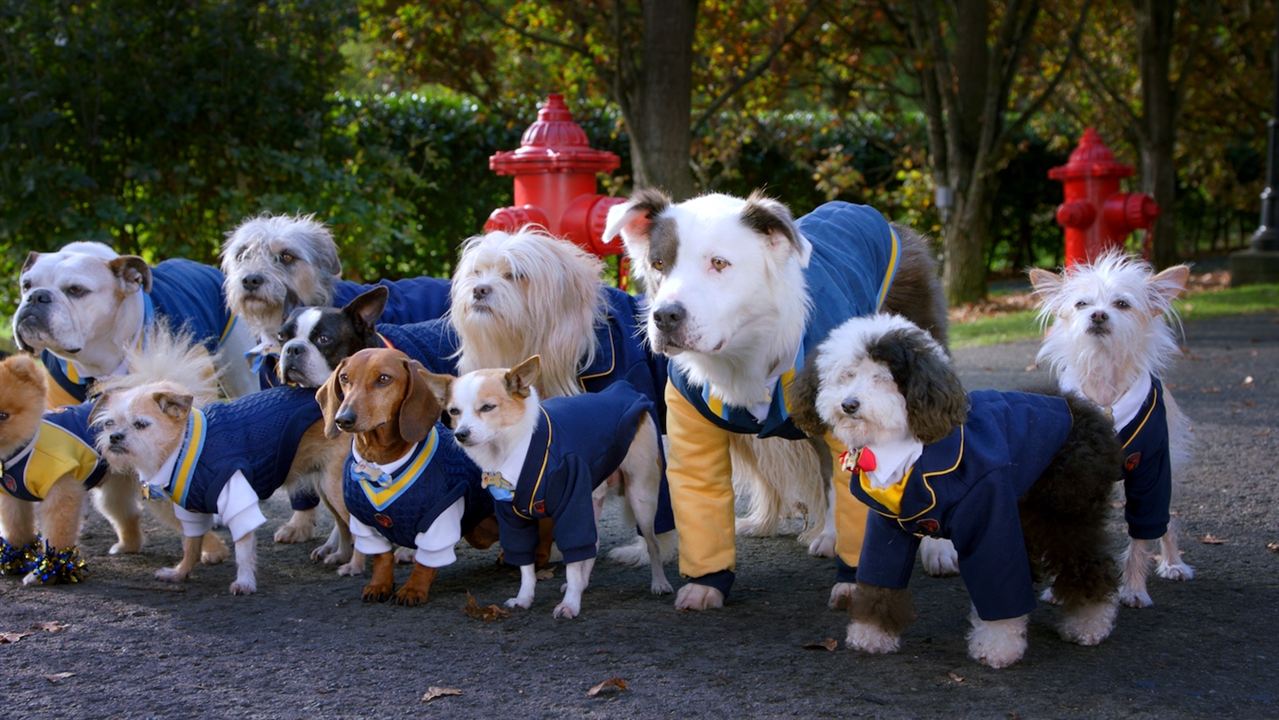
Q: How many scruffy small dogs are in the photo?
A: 2